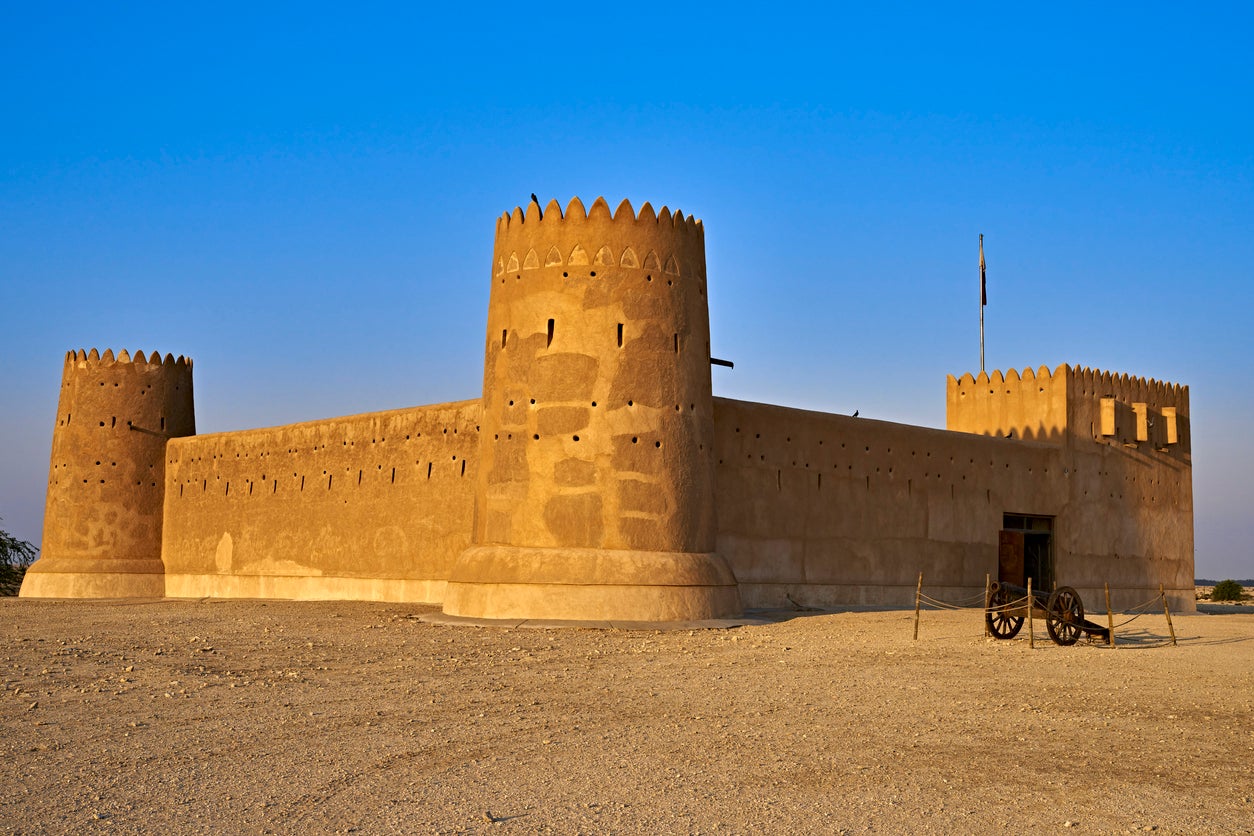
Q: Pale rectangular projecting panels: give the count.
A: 3